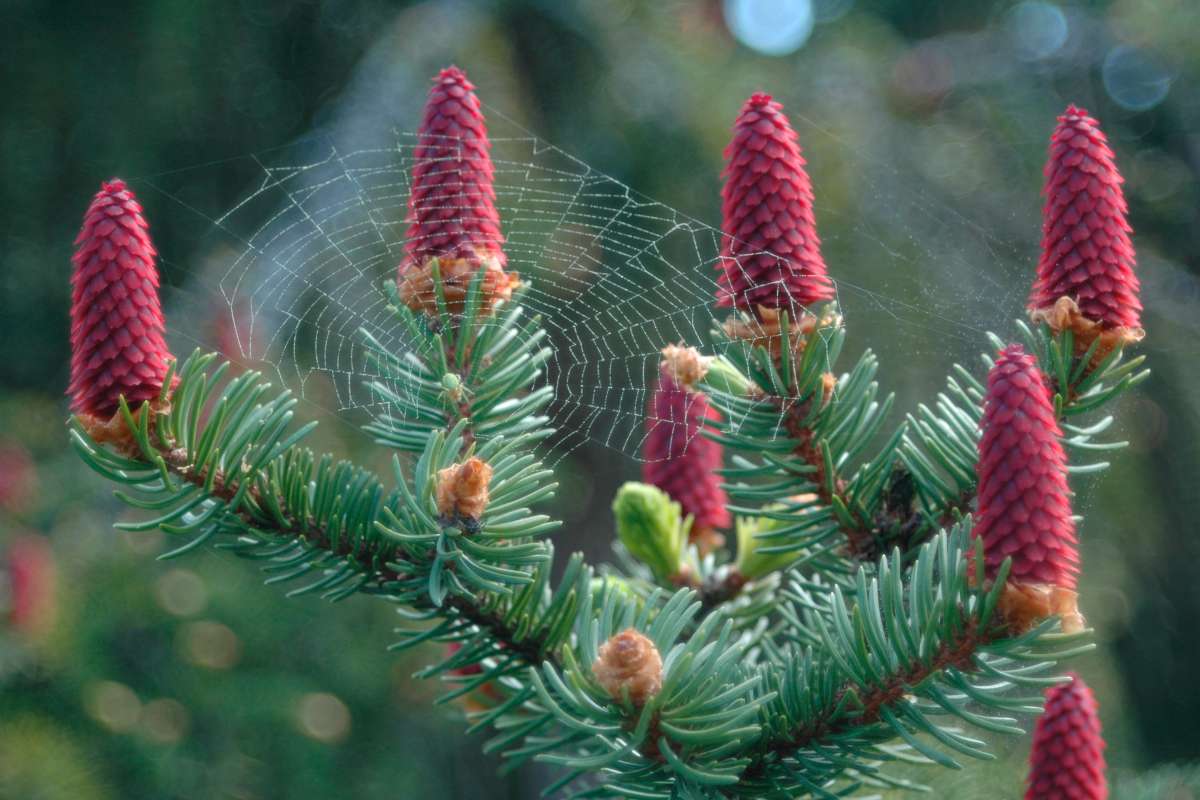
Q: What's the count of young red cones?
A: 7